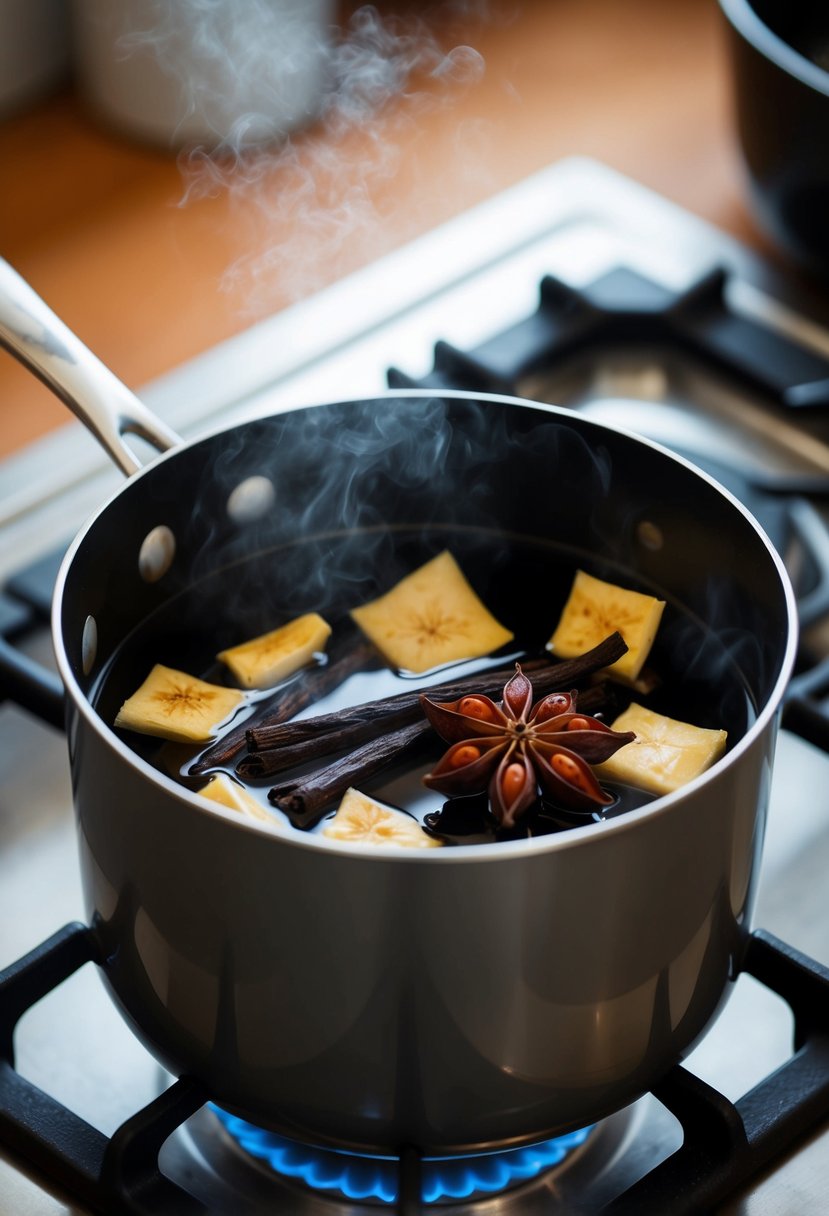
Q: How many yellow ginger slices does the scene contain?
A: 7